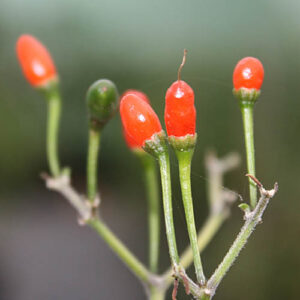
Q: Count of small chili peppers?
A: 6